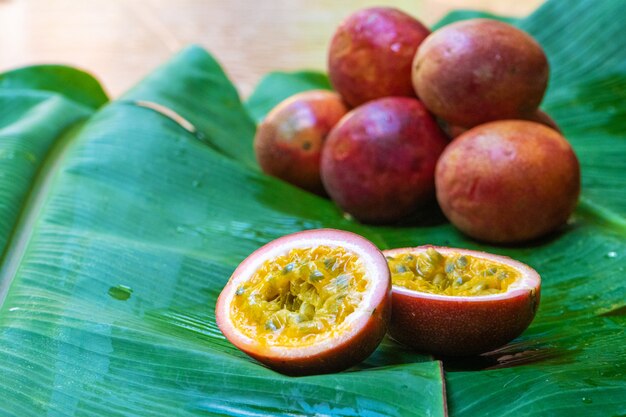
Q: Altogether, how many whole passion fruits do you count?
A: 6